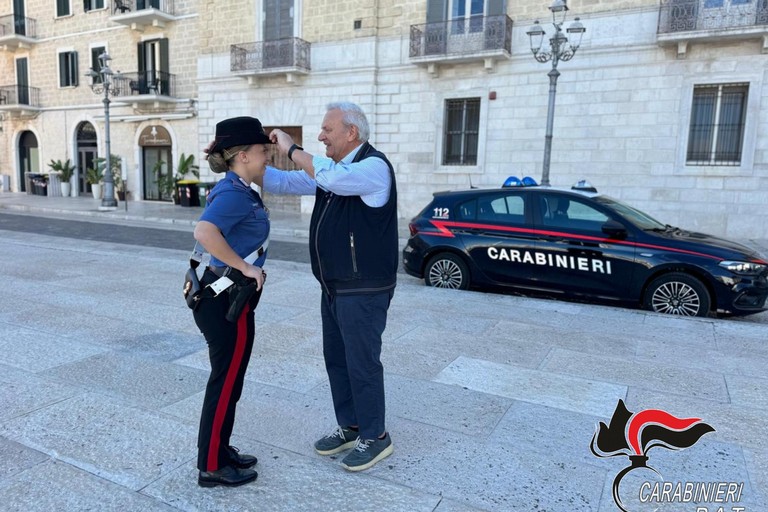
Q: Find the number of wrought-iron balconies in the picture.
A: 7